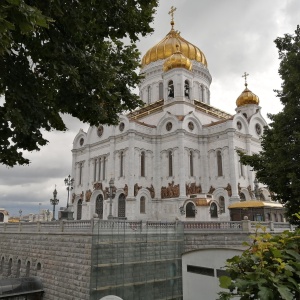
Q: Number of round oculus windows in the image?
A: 7